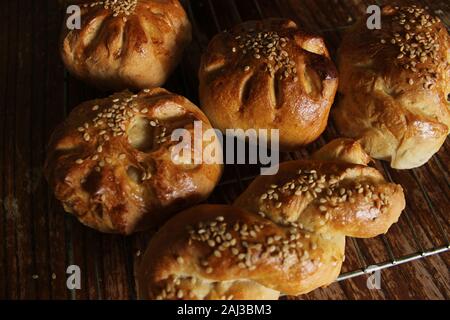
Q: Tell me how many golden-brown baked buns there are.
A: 5